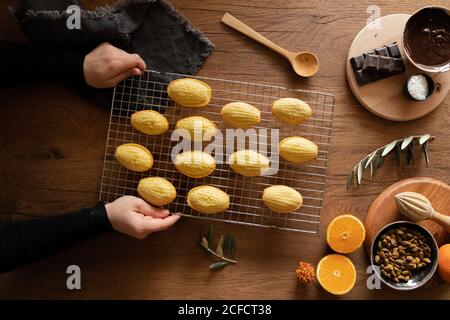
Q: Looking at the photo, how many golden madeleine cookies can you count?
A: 12